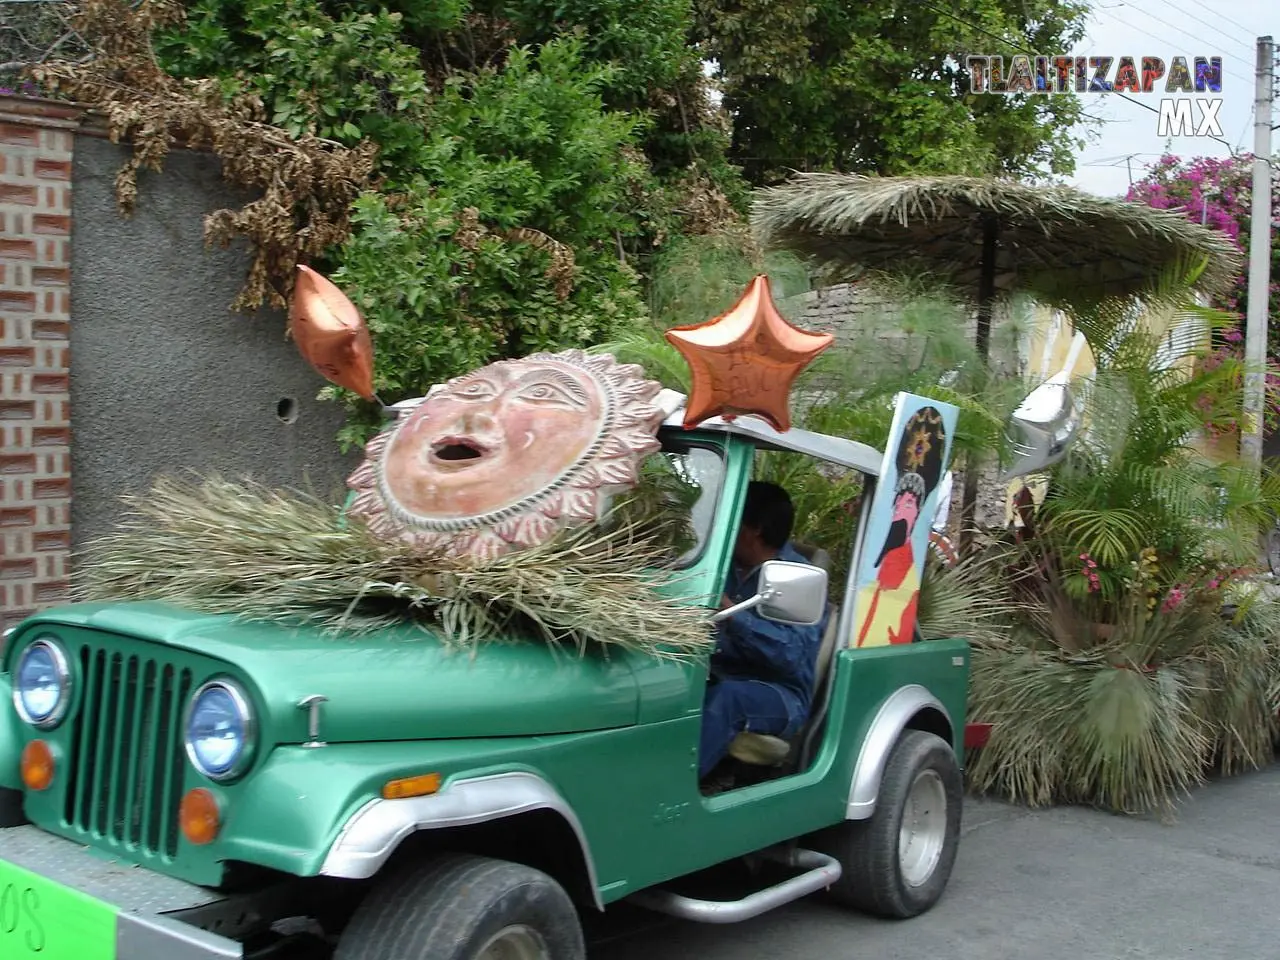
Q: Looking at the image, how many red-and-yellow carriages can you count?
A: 0